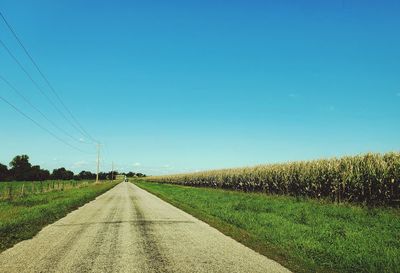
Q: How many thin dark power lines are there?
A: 4